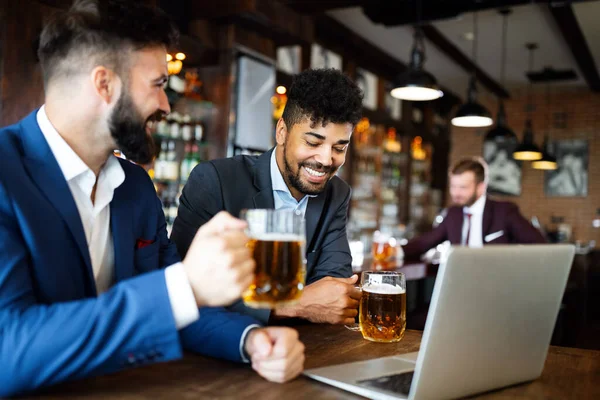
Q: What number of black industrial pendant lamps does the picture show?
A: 5